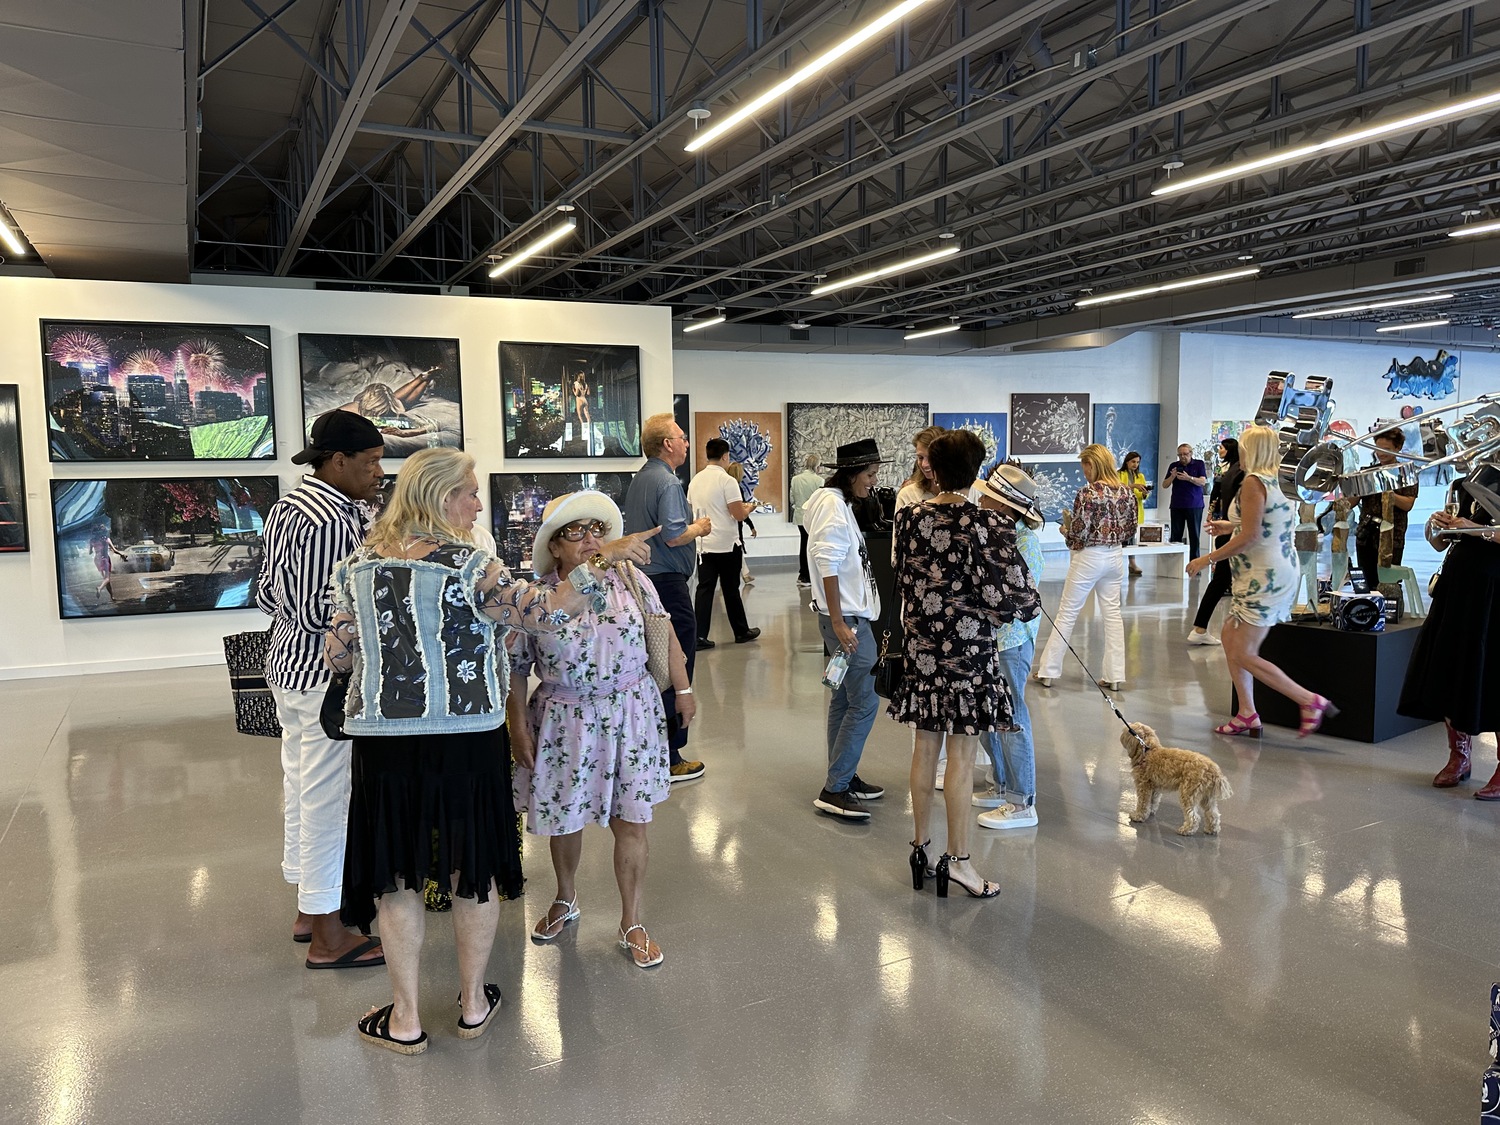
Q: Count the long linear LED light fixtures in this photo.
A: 11